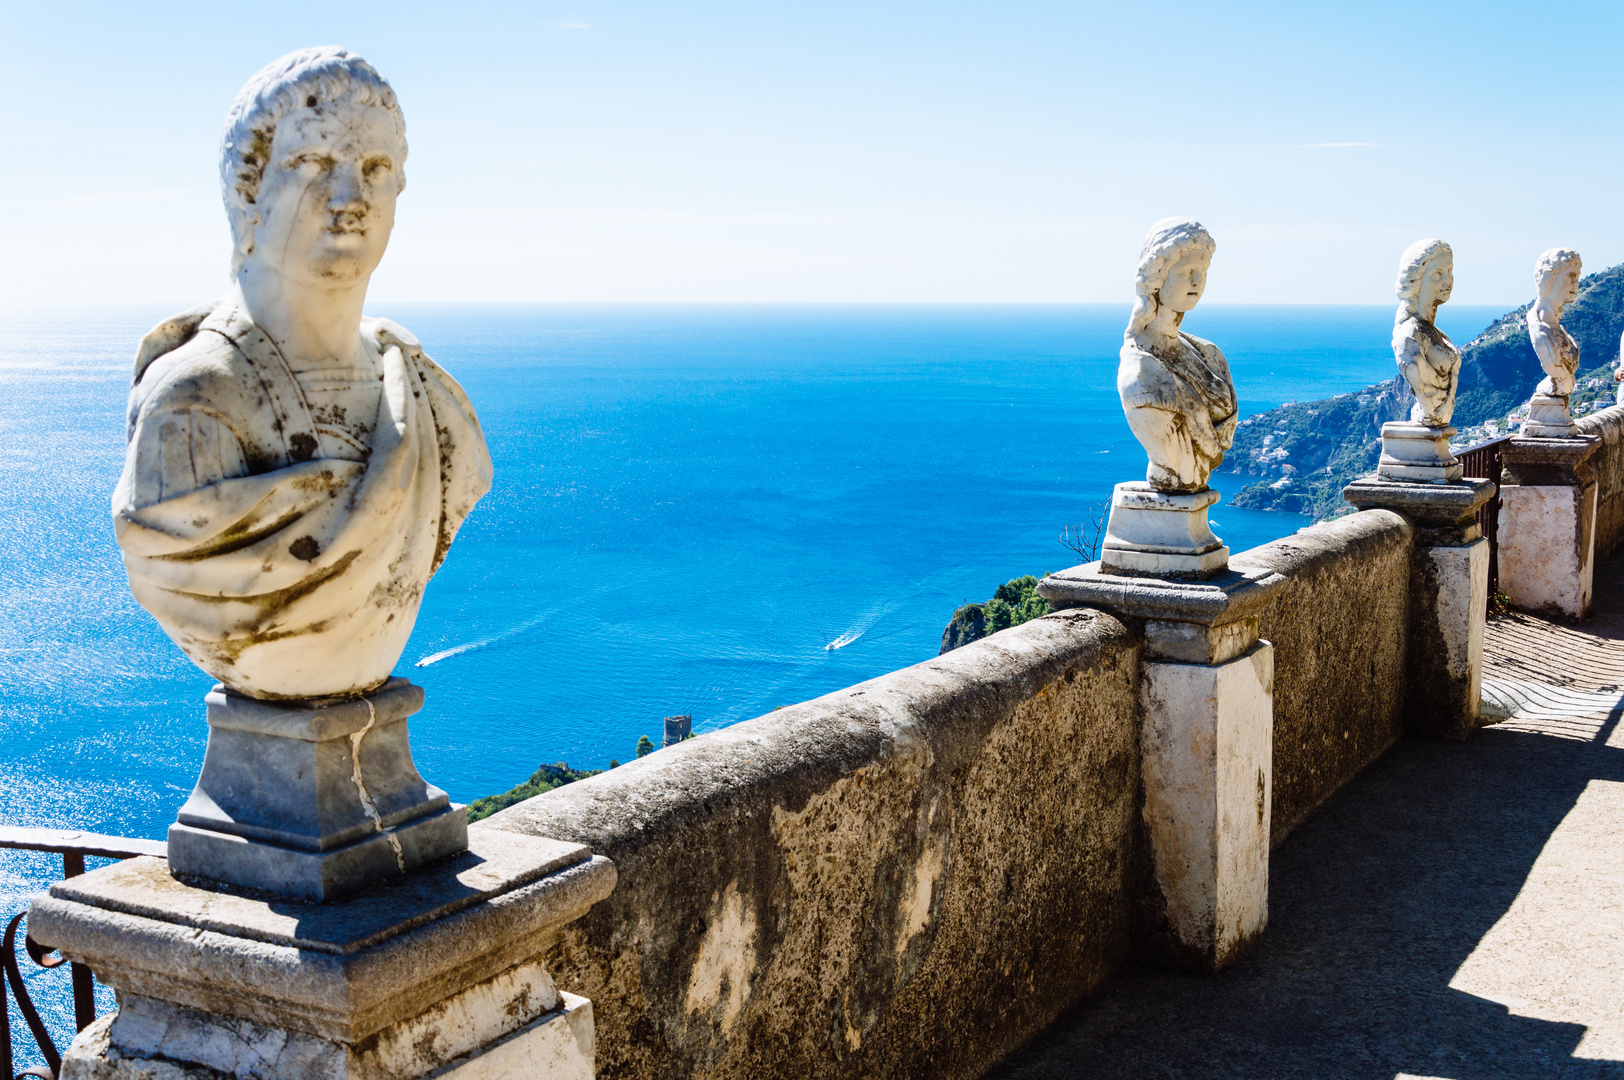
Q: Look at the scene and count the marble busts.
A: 4